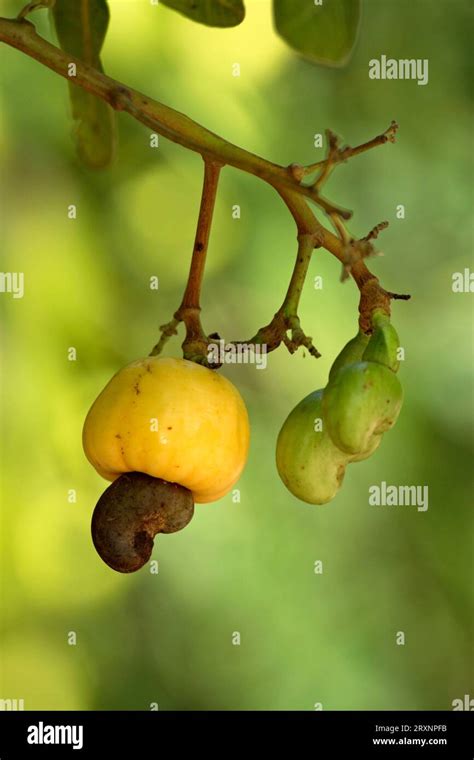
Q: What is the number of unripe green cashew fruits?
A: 2